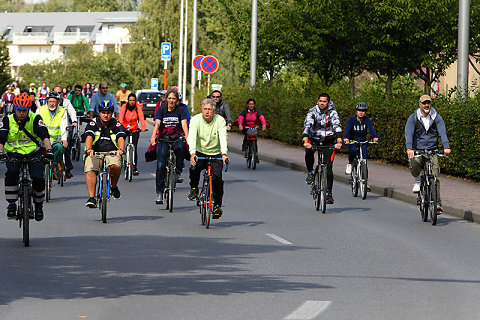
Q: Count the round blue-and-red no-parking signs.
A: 2